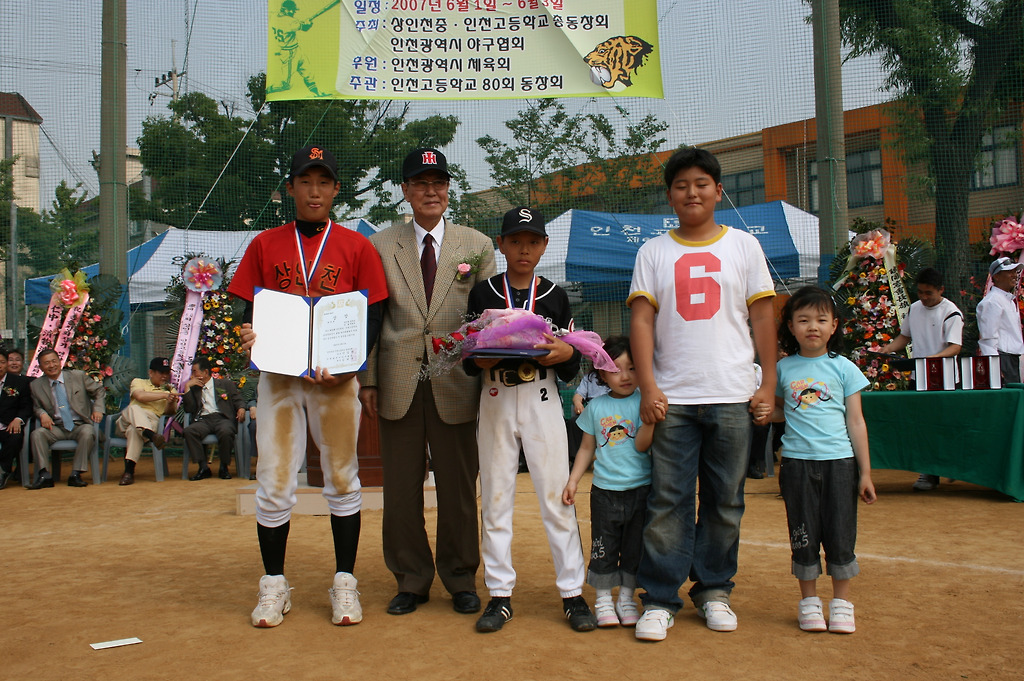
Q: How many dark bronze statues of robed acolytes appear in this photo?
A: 0